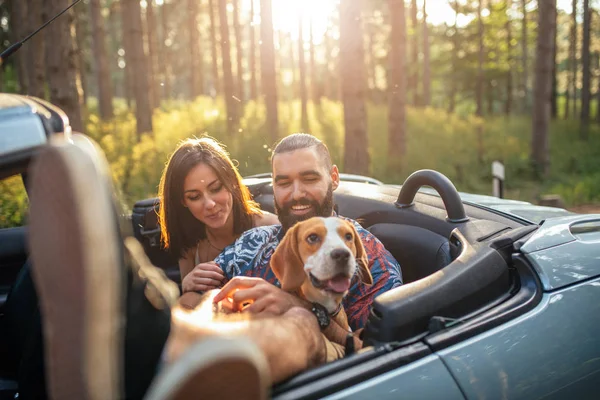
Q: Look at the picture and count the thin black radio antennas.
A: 1